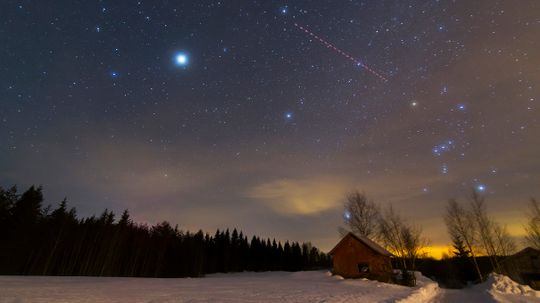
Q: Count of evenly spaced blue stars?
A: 3